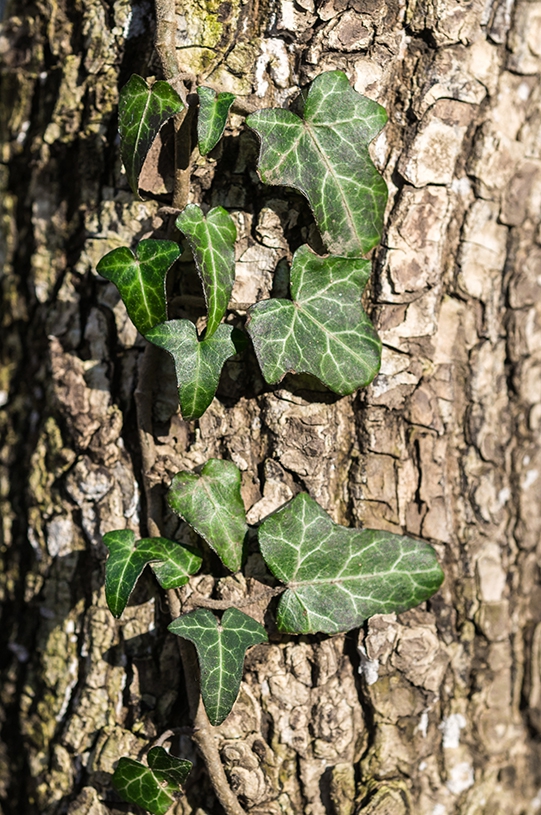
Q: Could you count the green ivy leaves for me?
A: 13